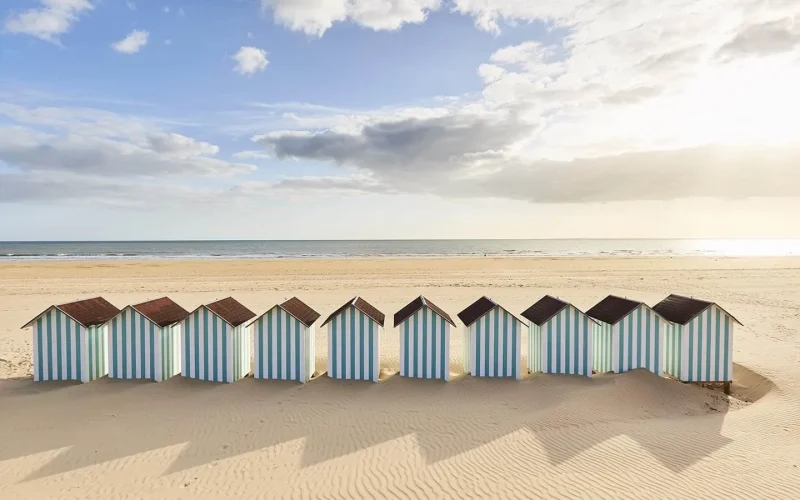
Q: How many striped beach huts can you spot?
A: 10